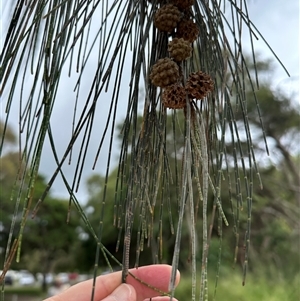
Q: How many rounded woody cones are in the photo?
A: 7